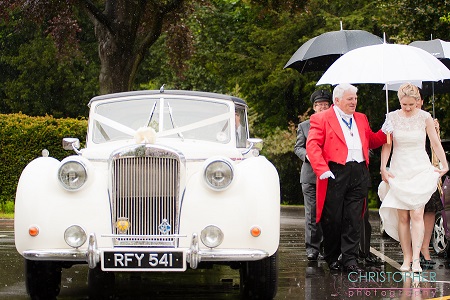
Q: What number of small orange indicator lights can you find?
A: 2